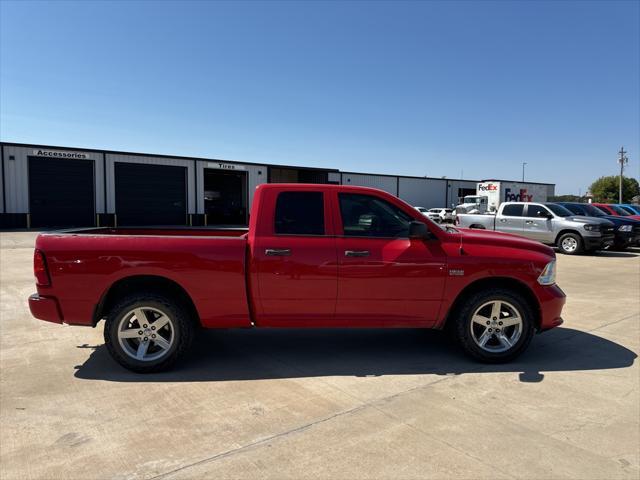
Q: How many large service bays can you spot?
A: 3